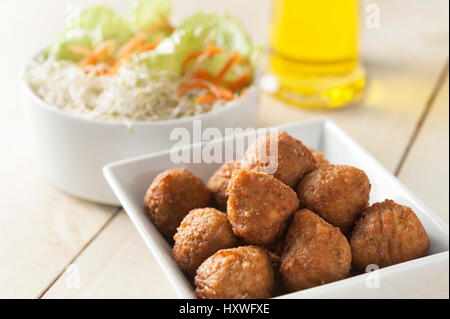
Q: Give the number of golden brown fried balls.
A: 10